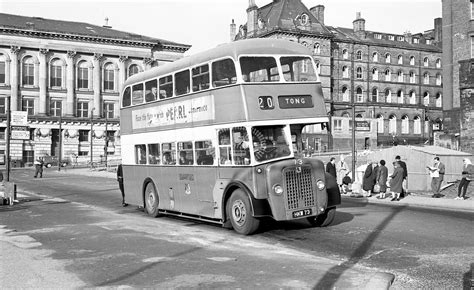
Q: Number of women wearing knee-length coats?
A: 3